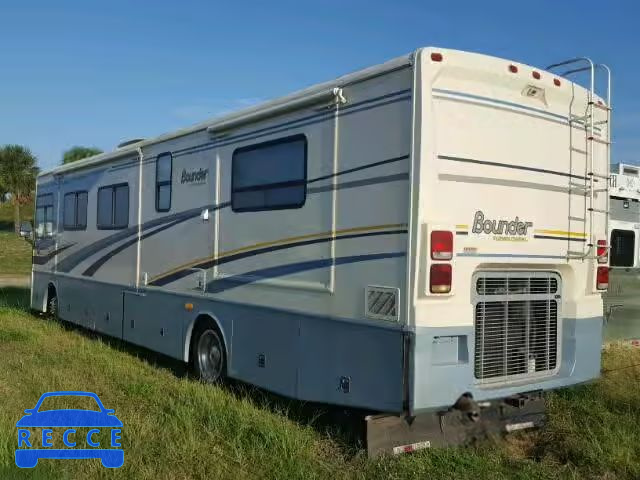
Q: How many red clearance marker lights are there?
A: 5